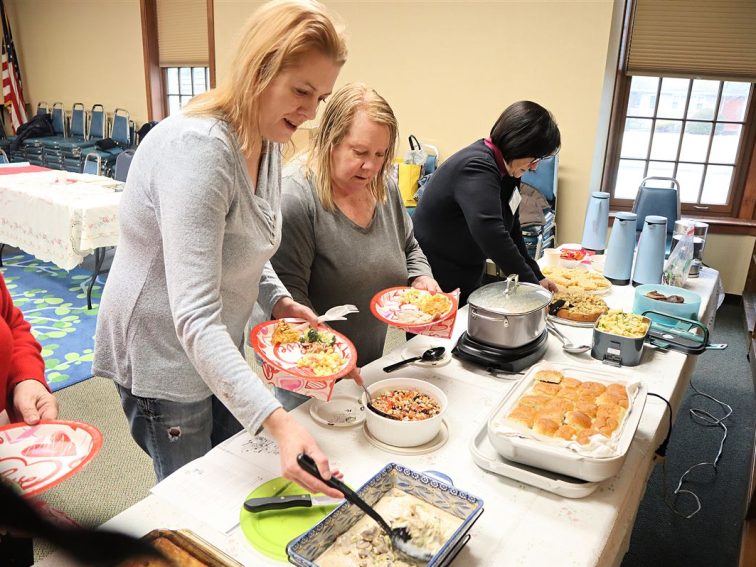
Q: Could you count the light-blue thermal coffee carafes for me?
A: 3